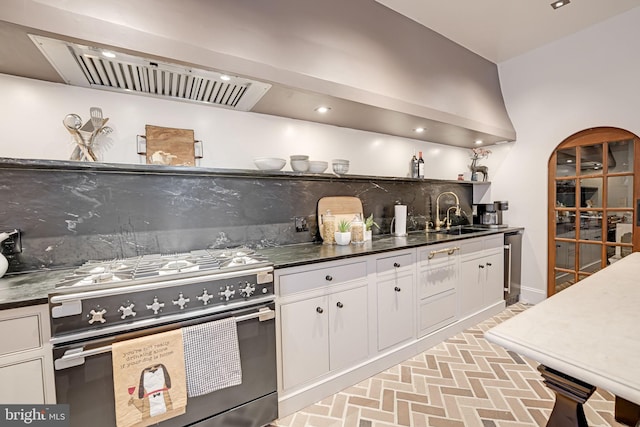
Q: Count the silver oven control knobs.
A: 7